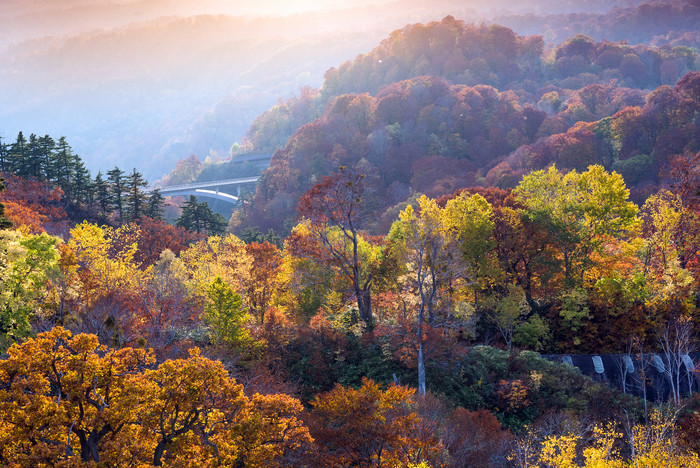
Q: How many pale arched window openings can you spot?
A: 5